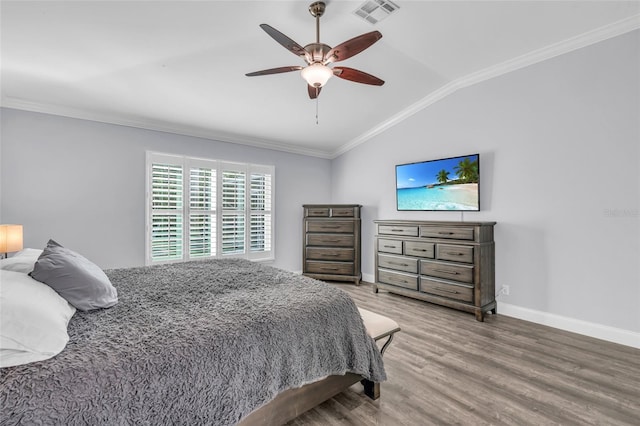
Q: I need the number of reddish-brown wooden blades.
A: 5